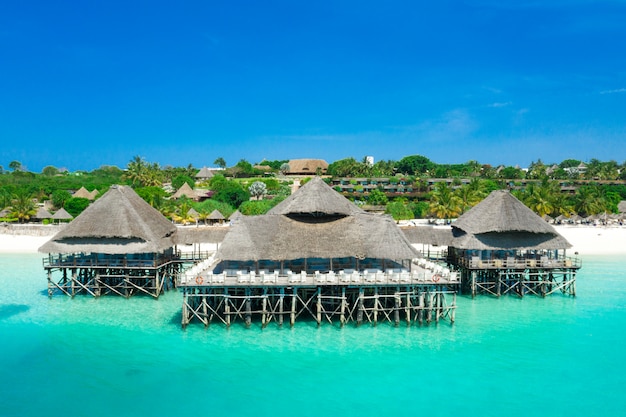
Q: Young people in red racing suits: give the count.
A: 0